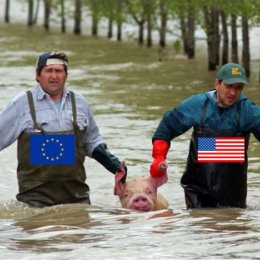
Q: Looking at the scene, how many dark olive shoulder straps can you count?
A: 2